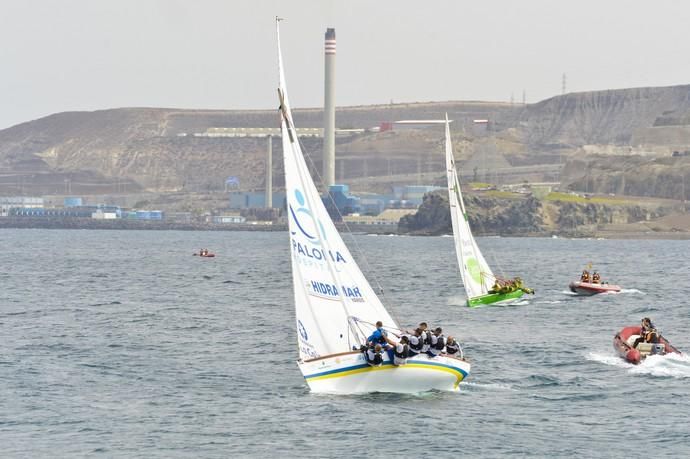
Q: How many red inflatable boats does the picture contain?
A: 3